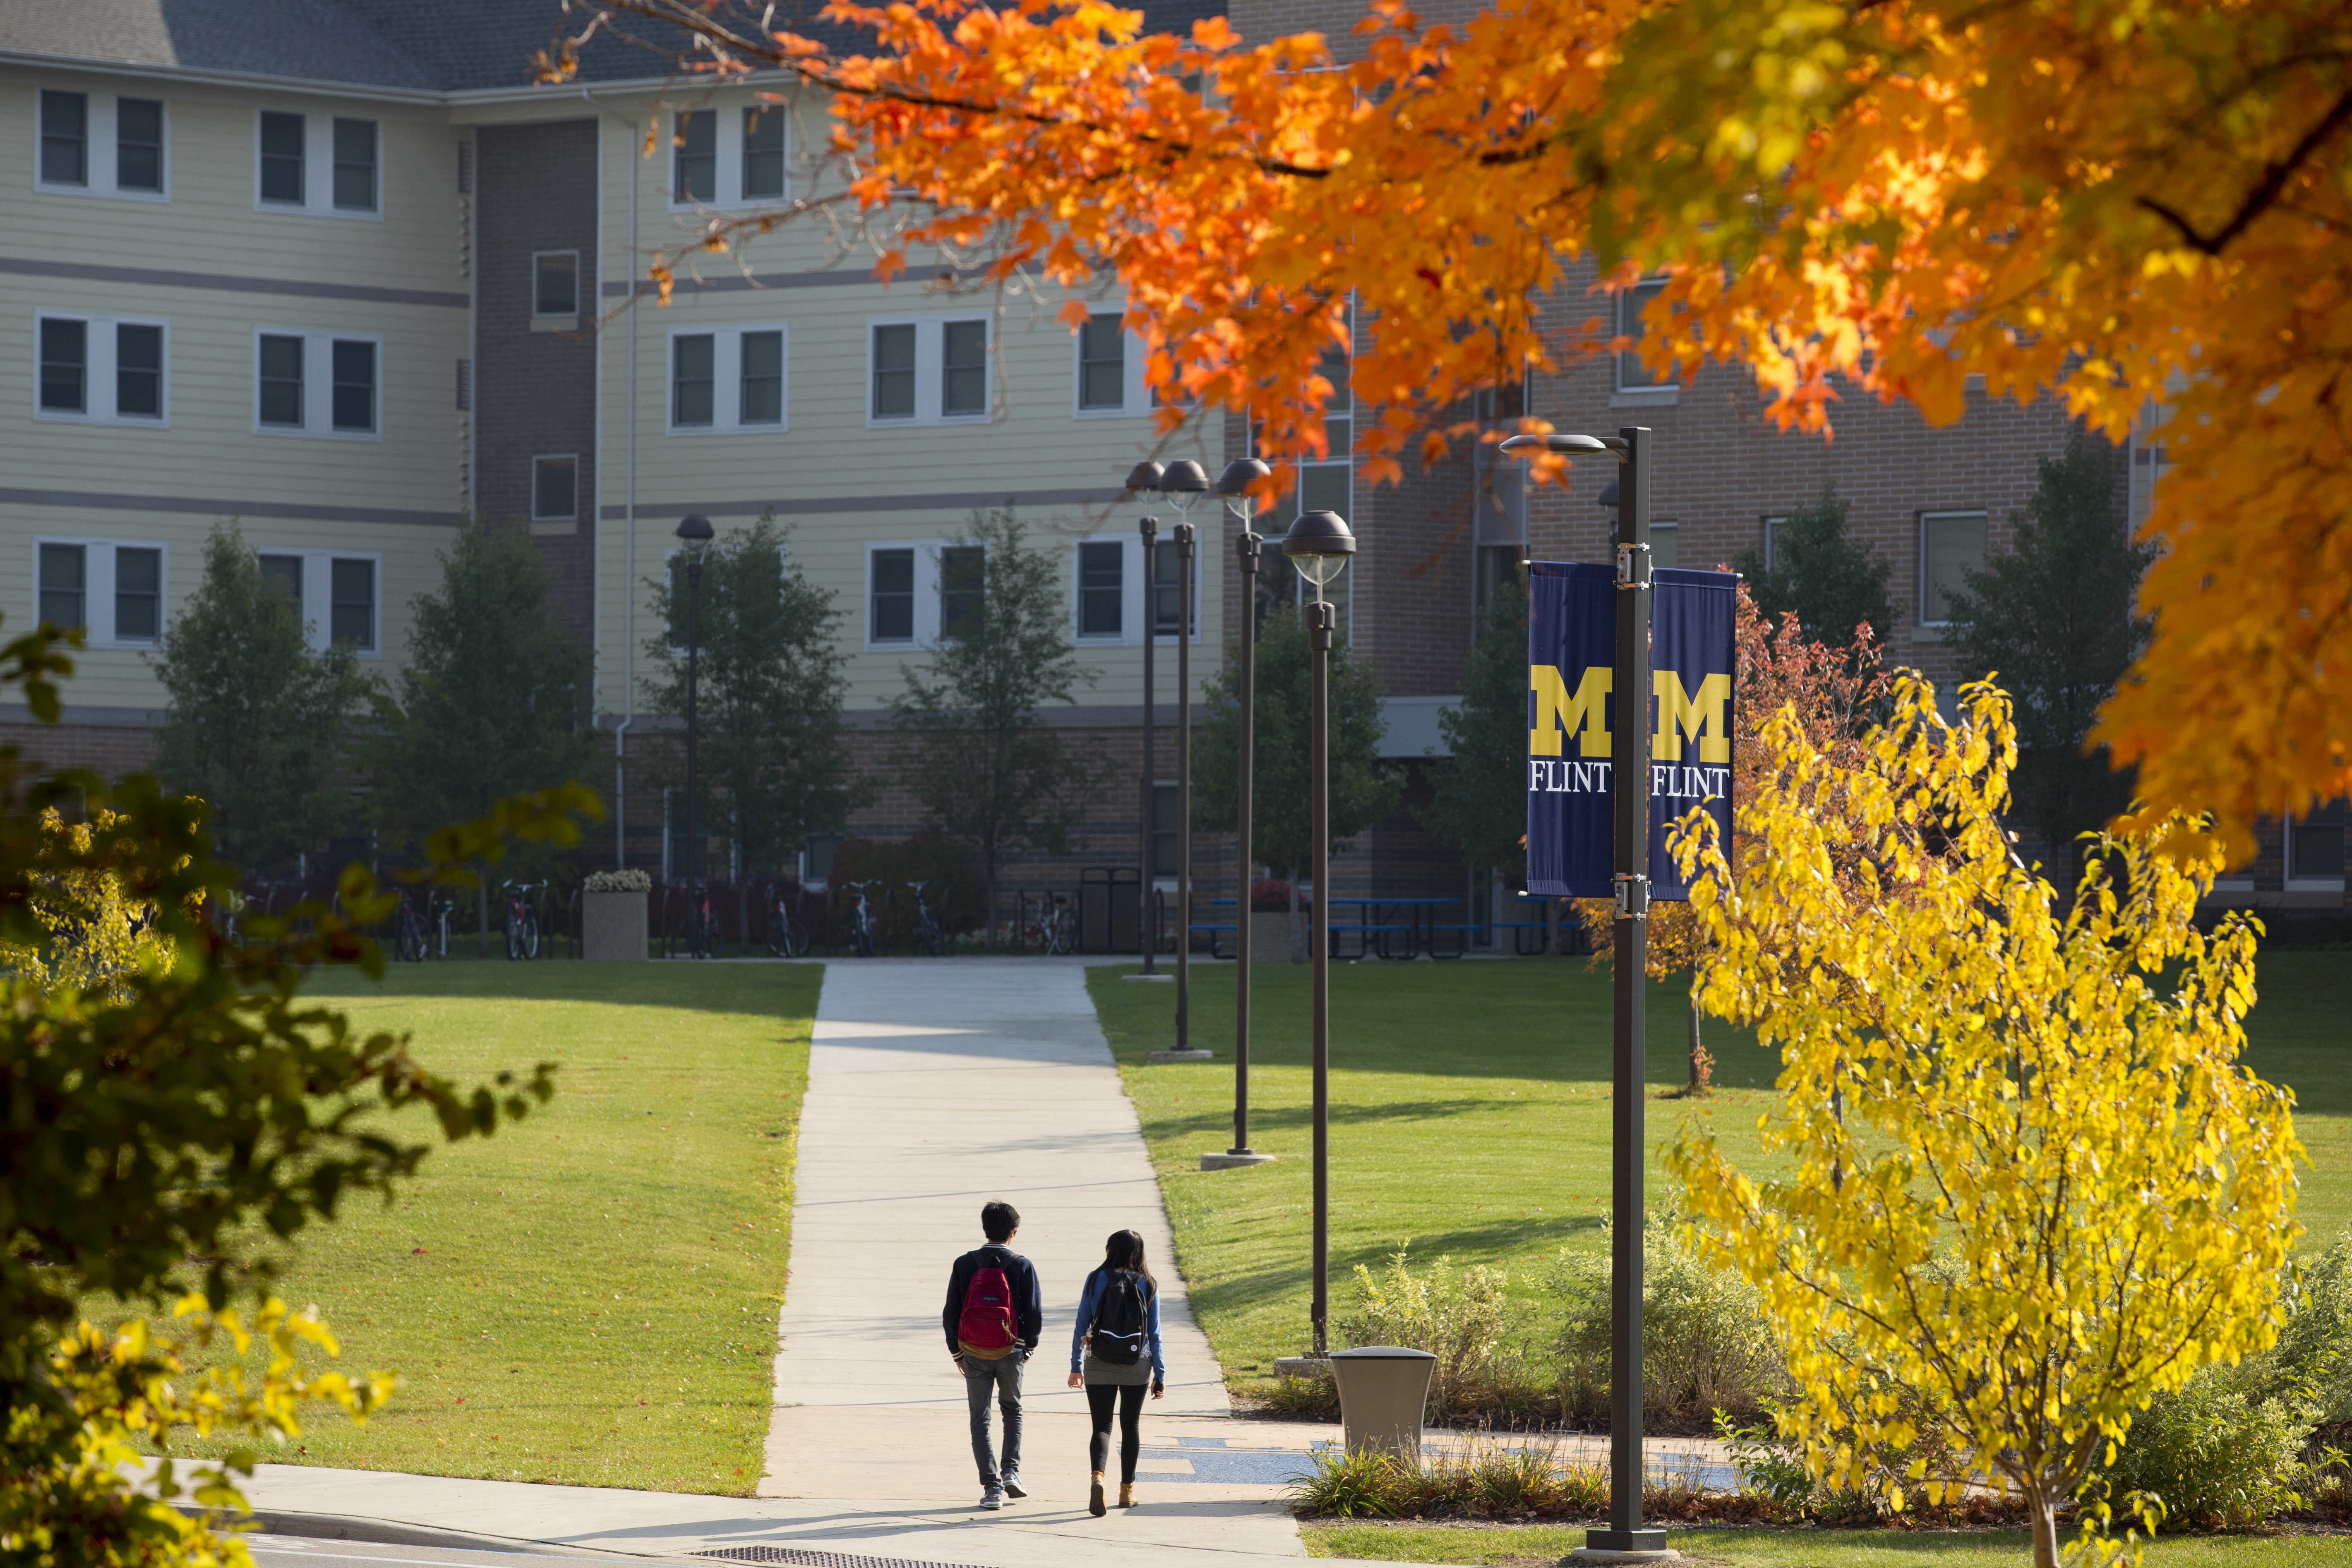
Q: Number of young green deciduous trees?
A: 8